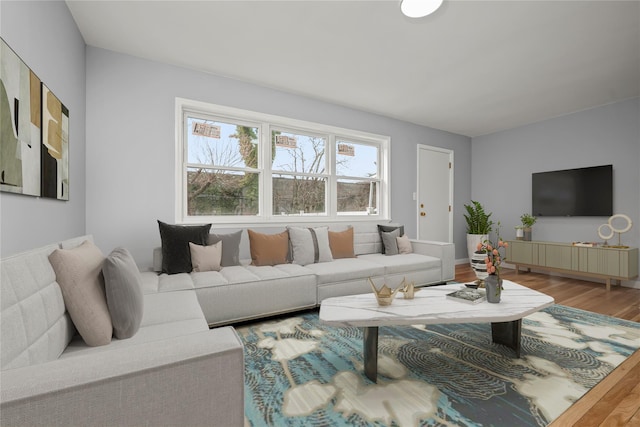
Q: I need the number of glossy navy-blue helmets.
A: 0